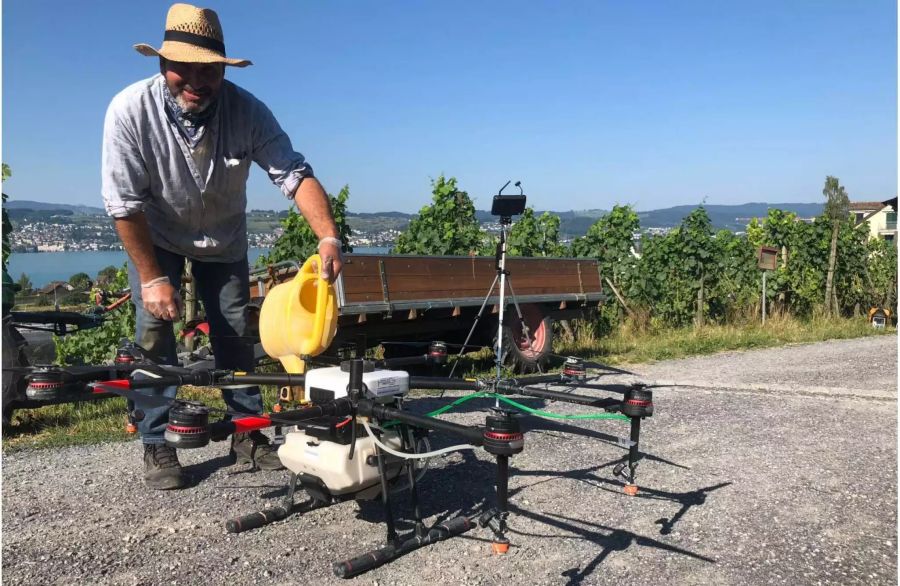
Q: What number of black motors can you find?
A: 7